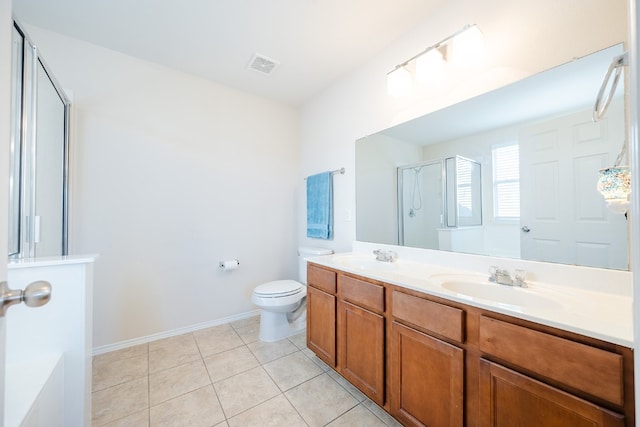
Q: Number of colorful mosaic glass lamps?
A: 1